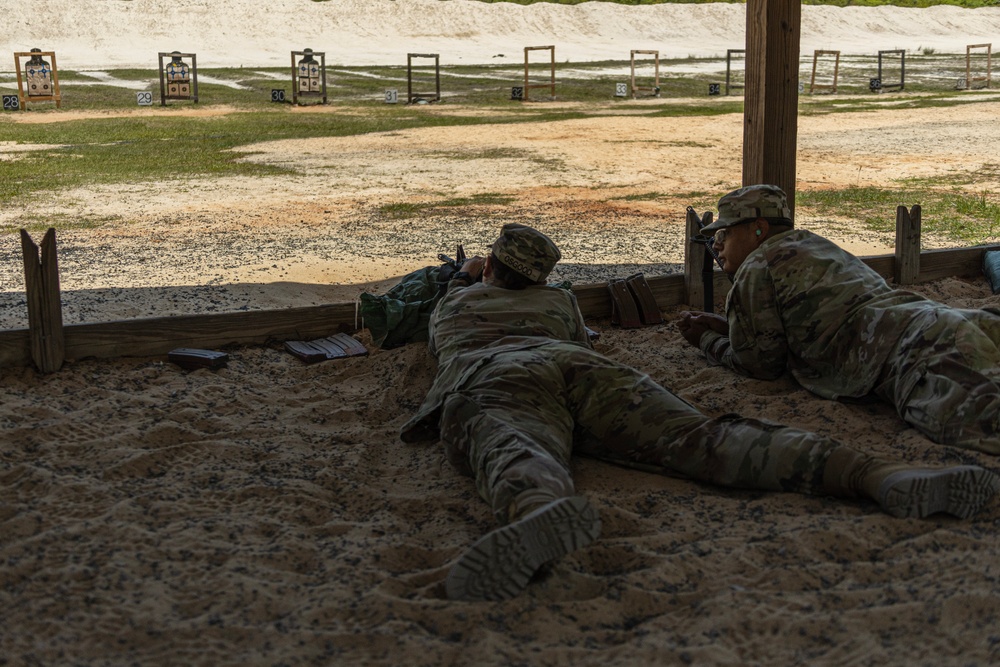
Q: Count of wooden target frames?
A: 10